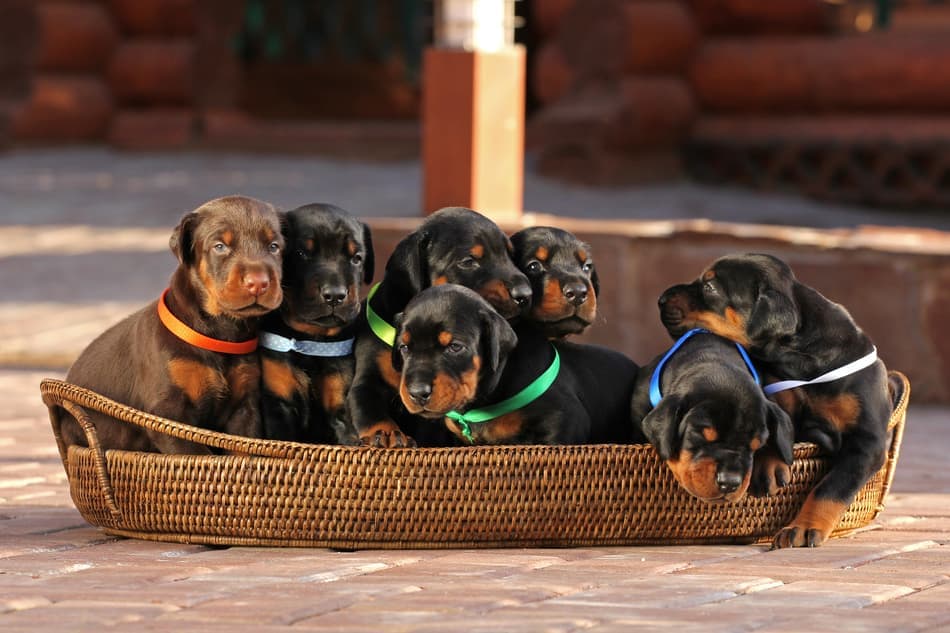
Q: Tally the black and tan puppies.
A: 6